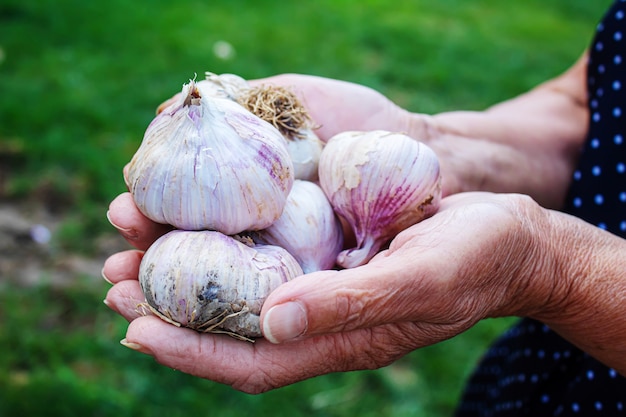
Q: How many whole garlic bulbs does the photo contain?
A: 5